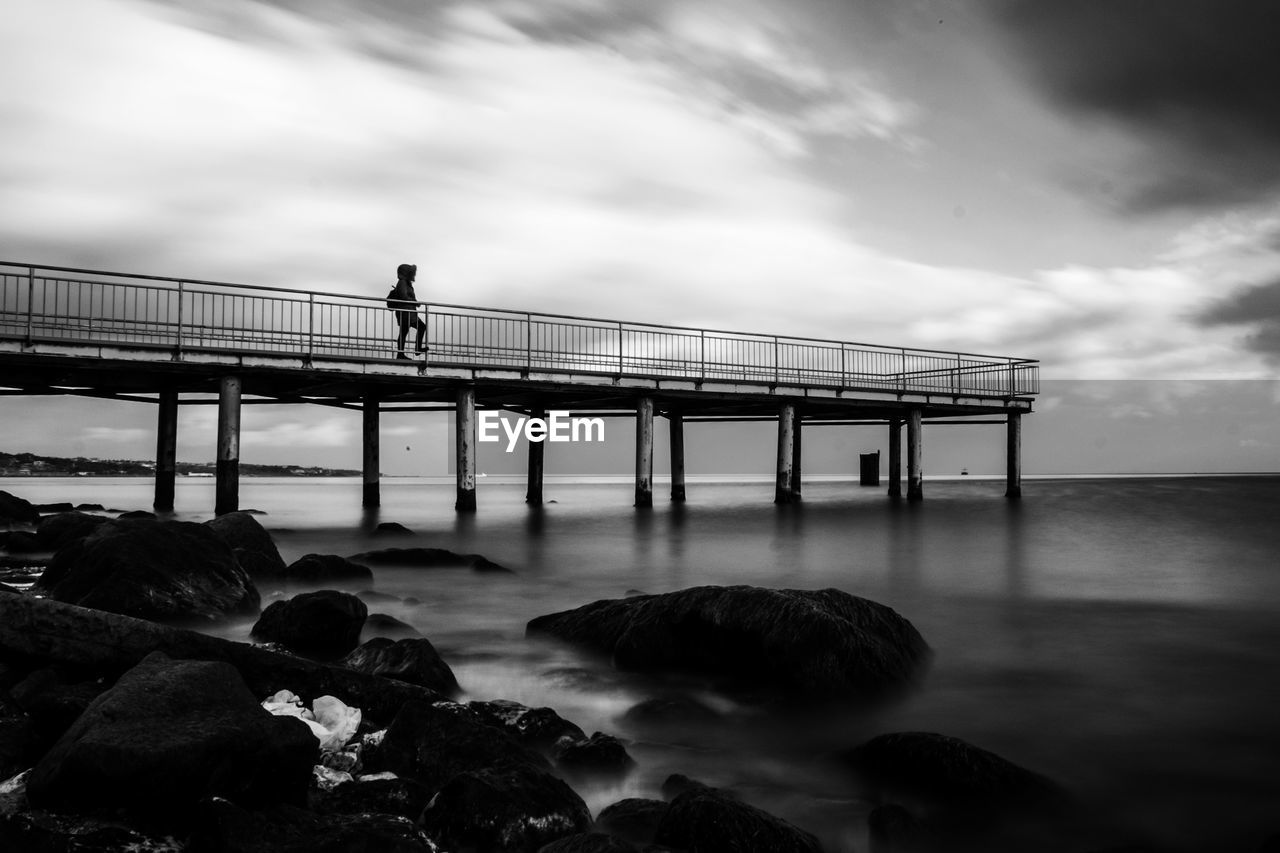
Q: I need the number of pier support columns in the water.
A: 12